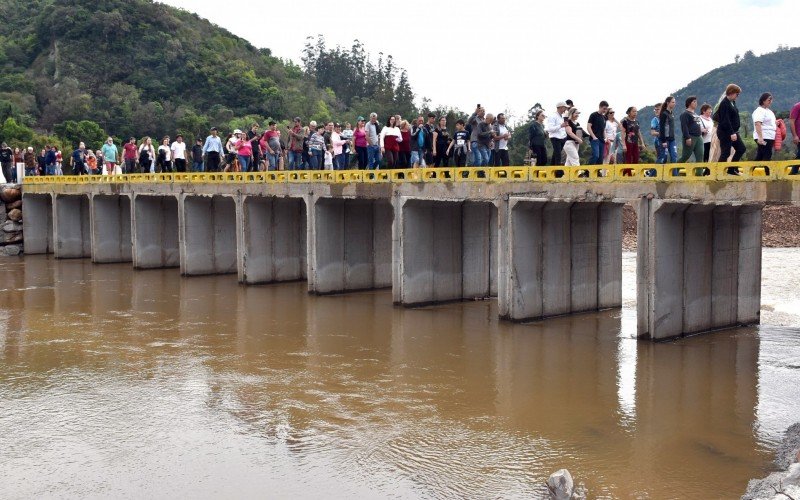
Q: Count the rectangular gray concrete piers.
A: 10